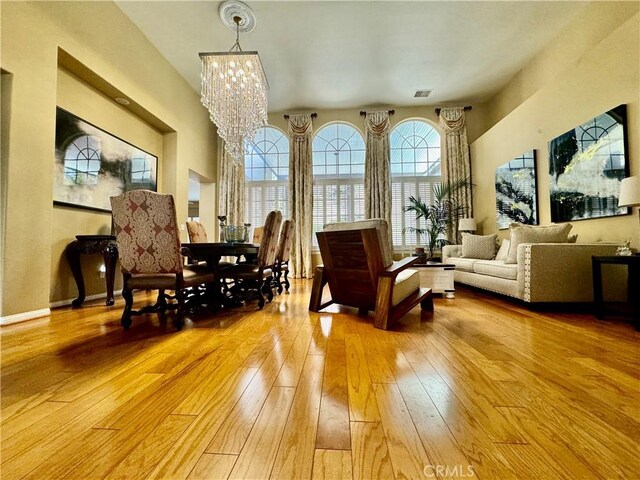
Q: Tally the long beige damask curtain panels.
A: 4